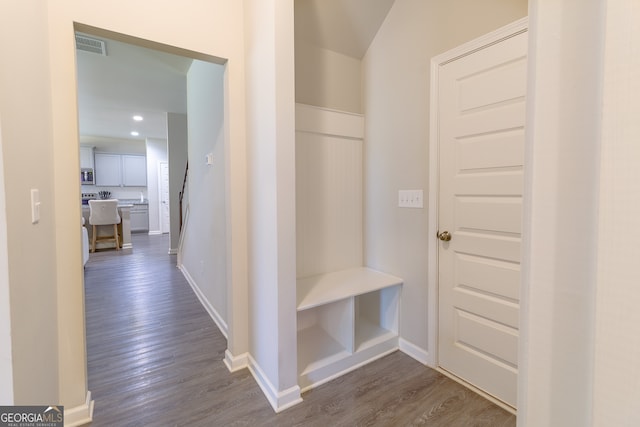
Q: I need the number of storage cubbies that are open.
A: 2